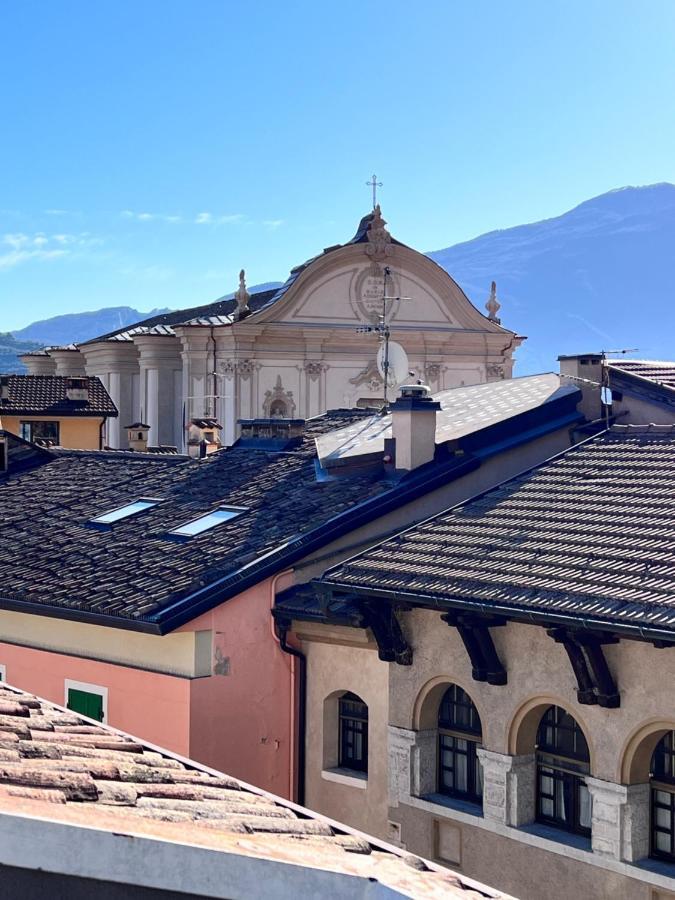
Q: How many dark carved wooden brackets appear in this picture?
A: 3